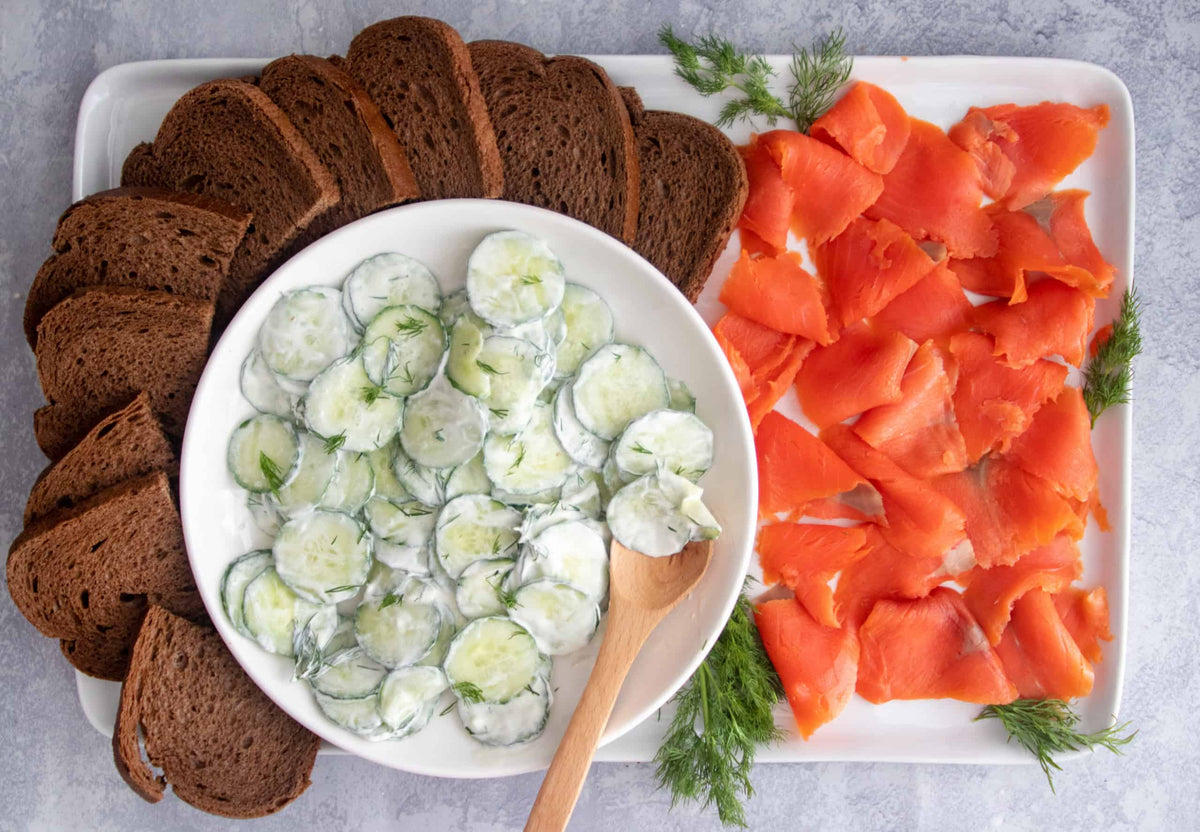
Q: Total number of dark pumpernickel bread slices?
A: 10